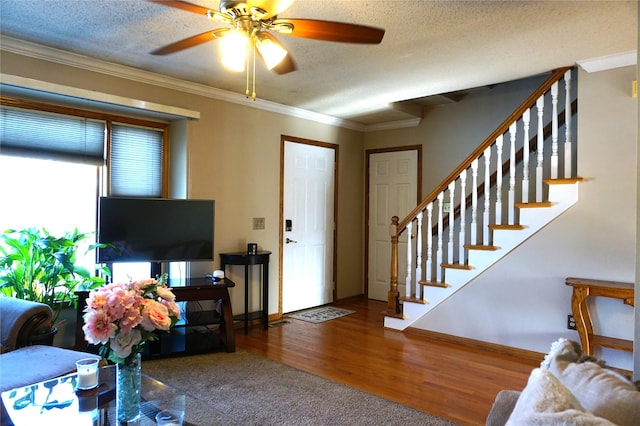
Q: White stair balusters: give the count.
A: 14